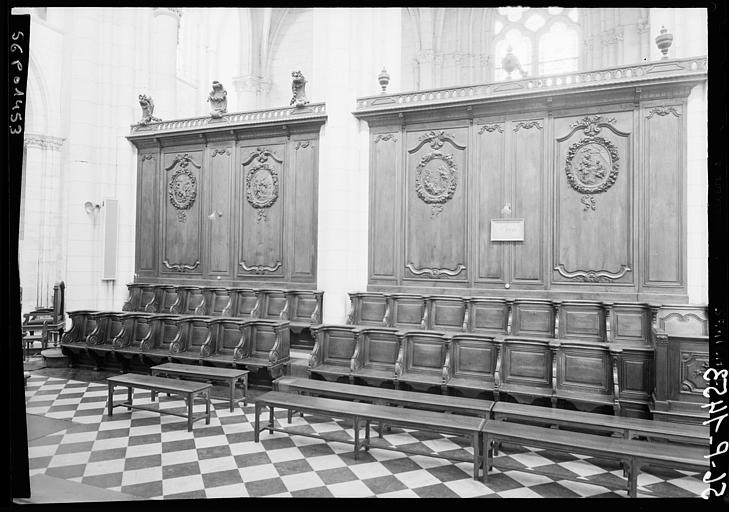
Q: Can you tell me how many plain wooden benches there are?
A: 6